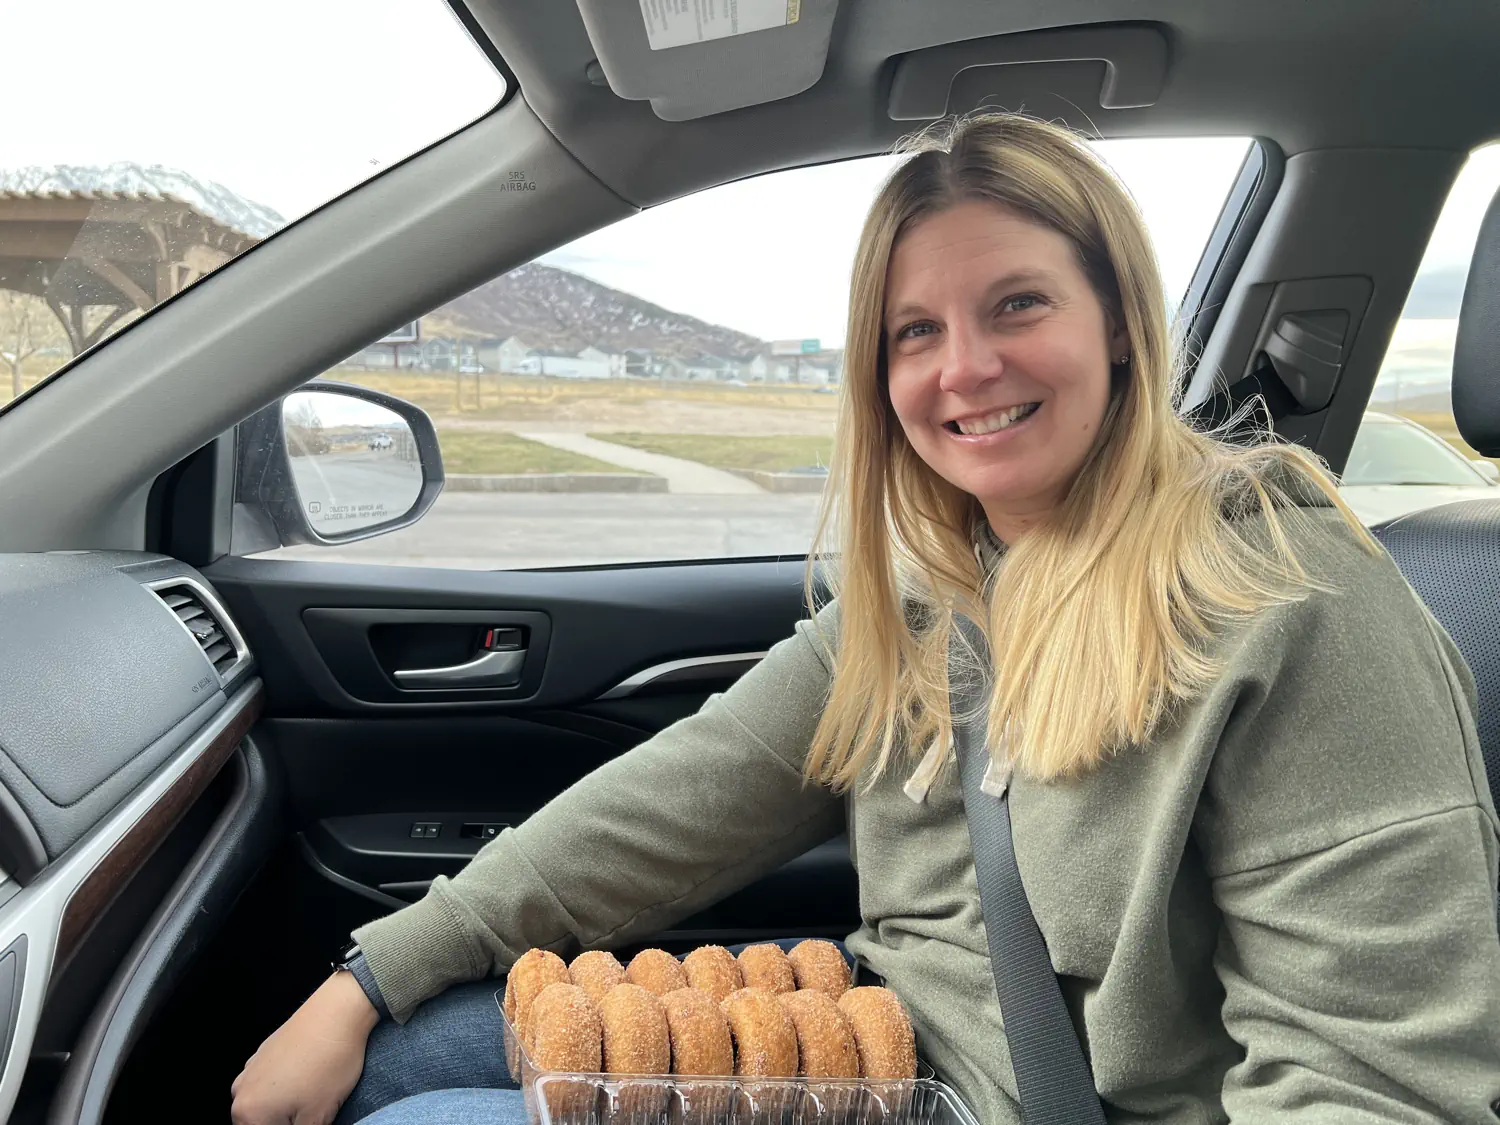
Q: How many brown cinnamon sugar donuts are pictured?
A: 12